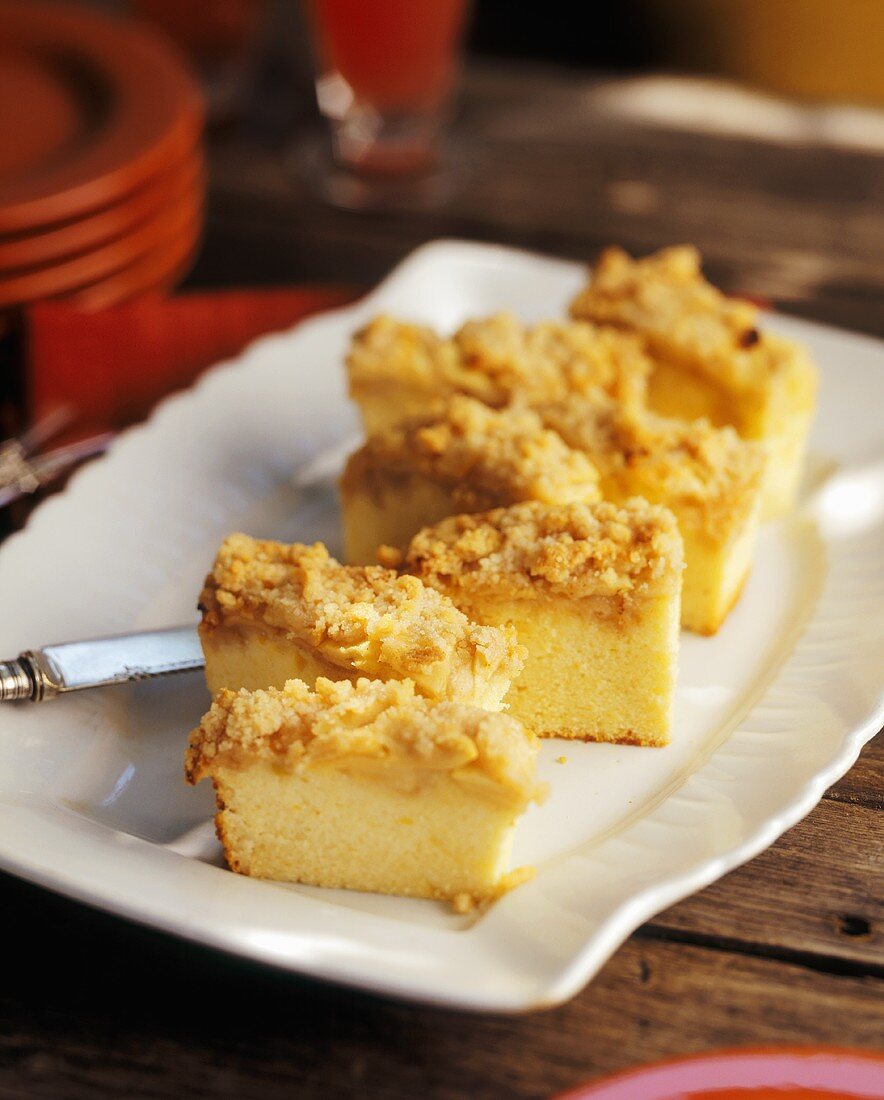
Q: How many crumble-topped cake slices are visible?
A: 7